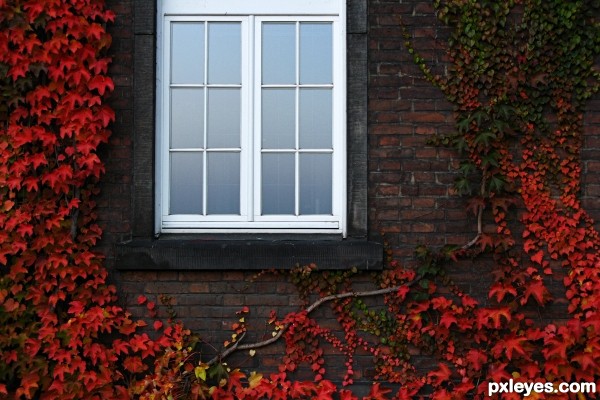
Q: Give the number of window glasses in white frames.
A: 12